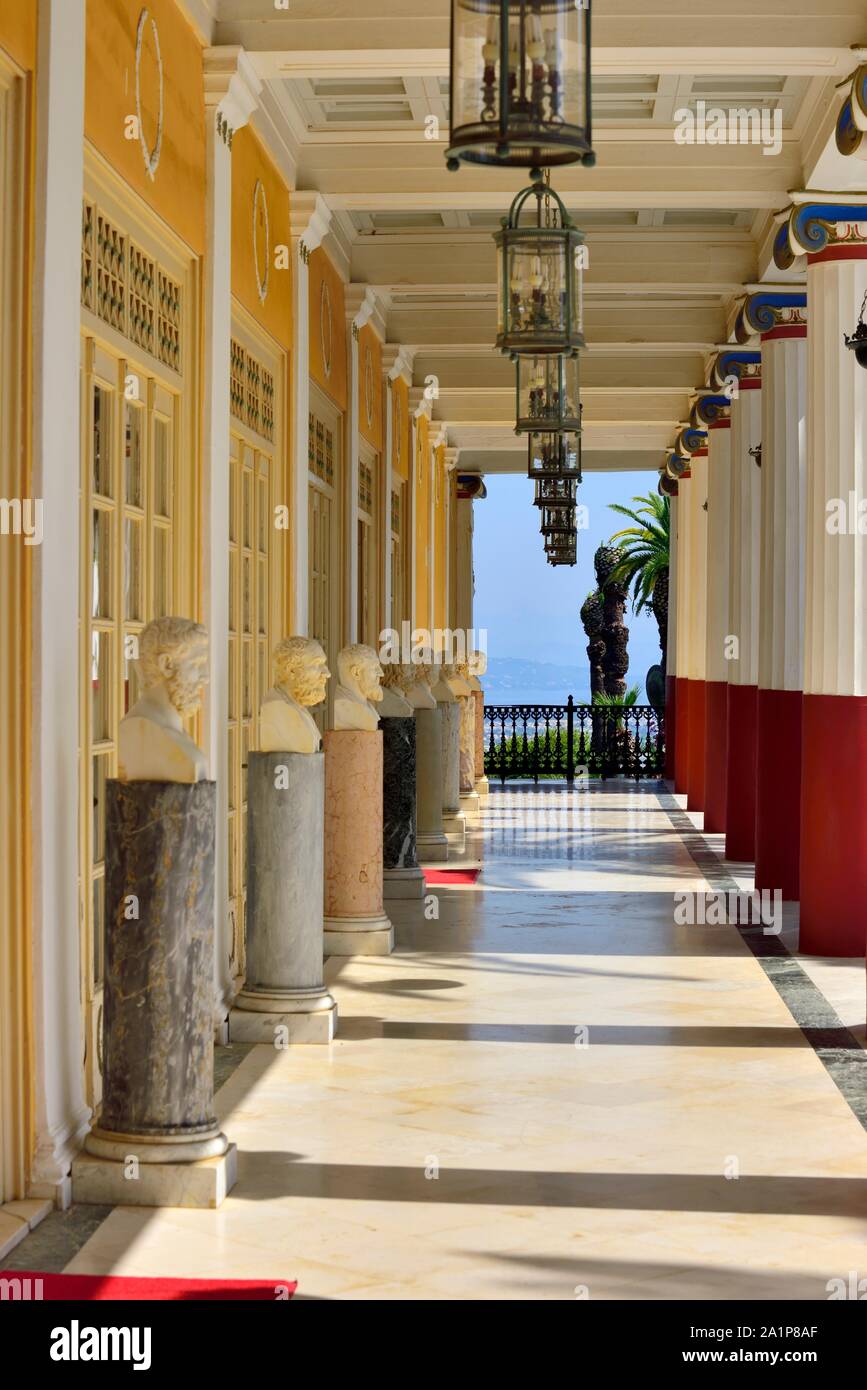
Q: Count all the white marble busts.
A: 8